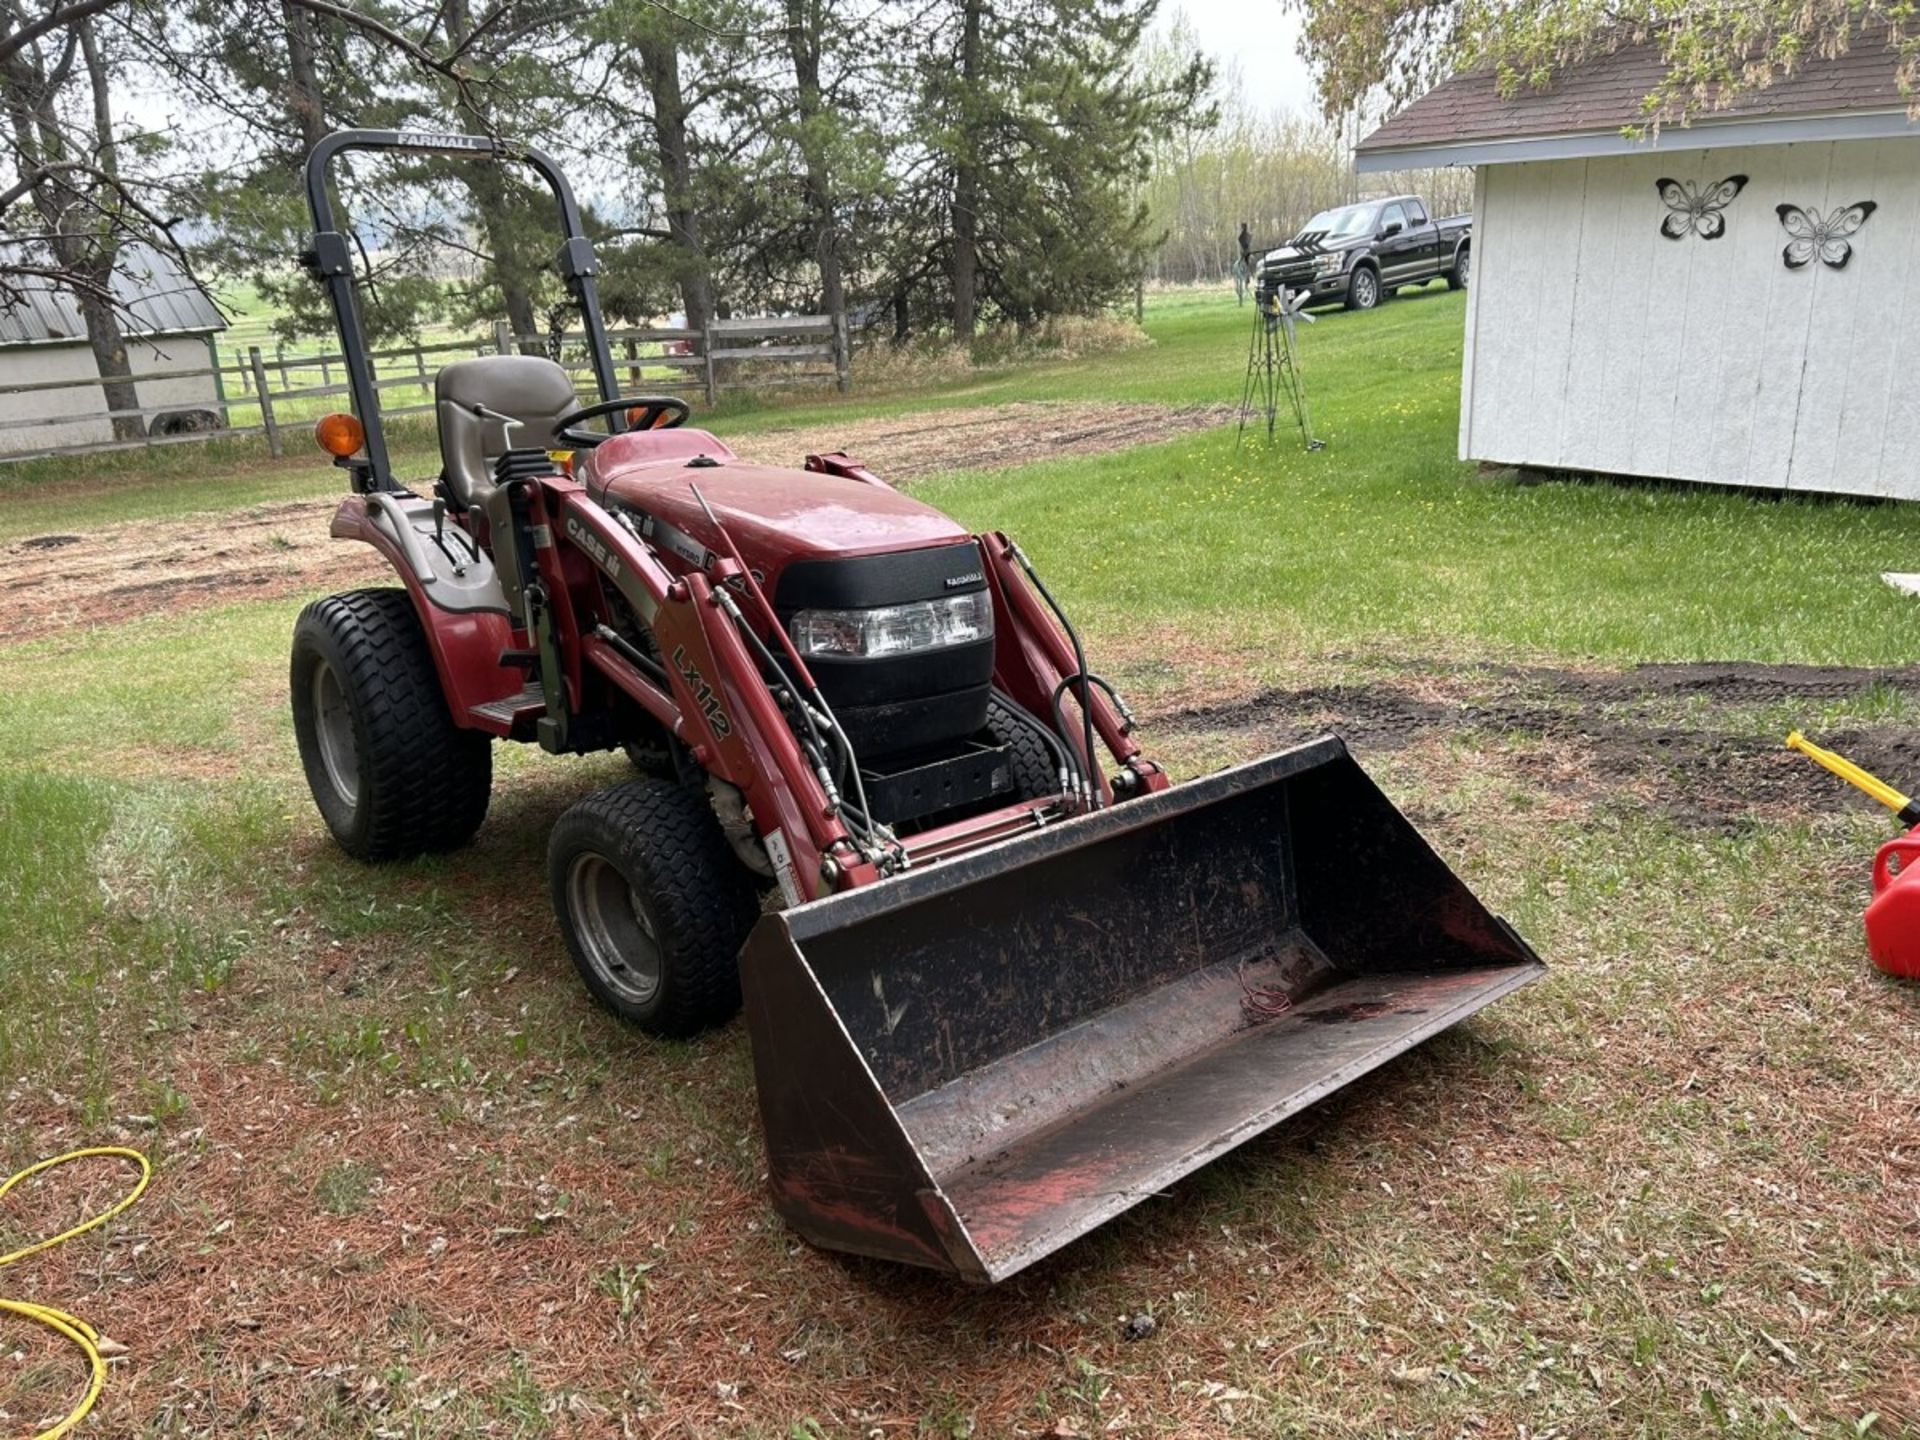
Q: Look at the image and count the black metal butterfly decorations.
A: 2